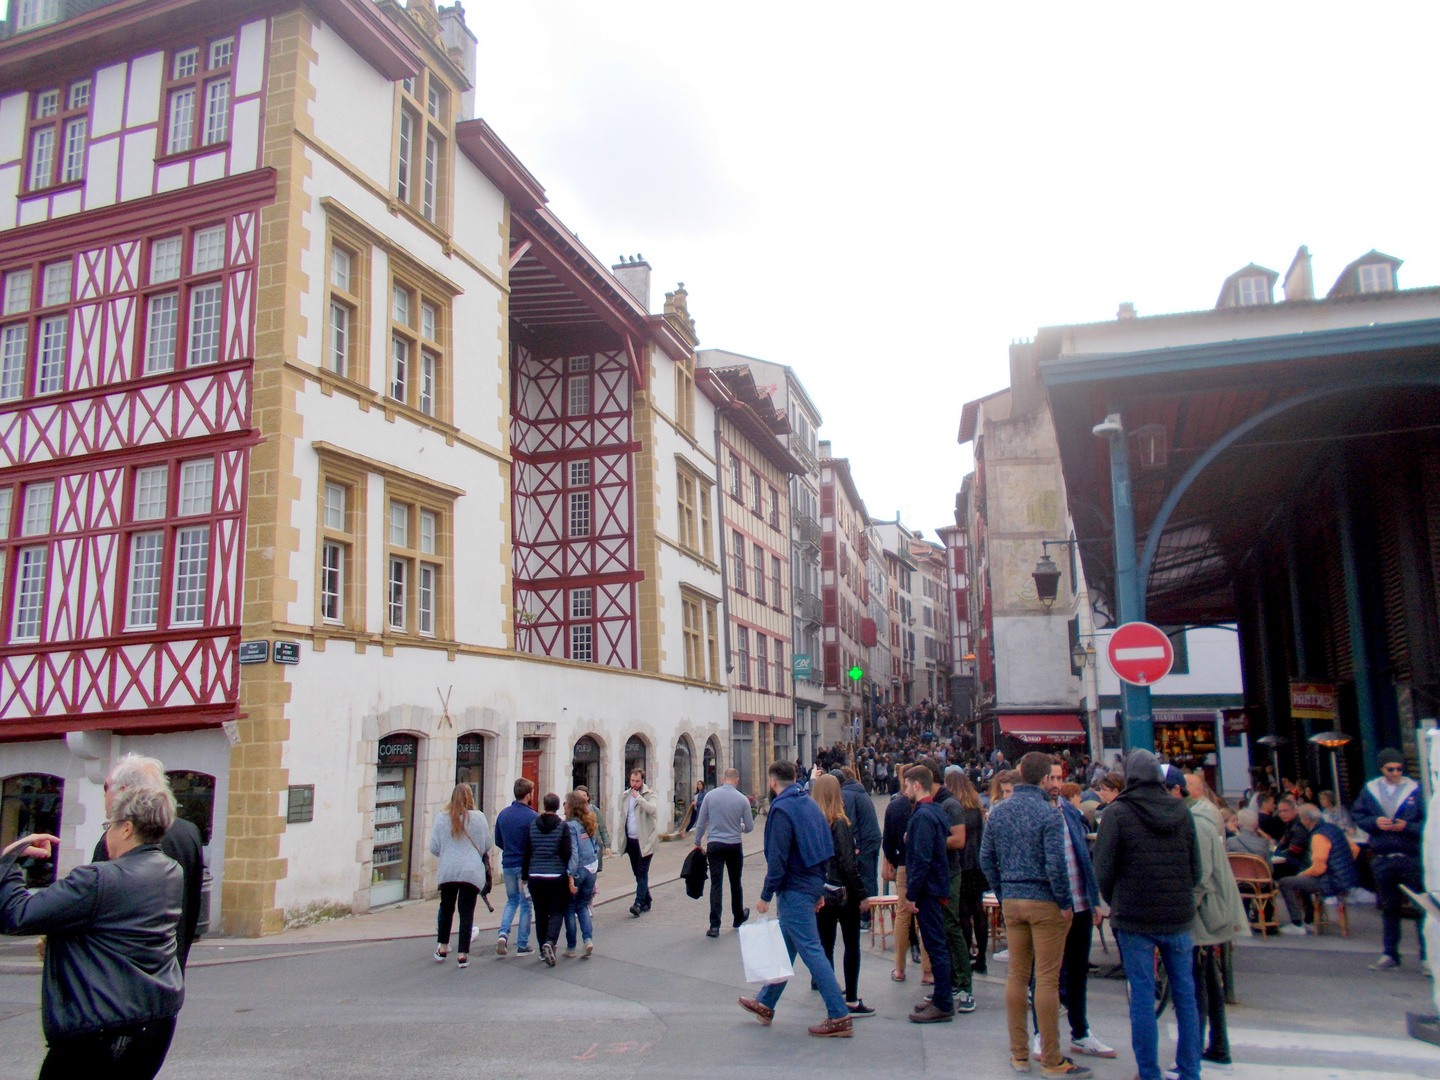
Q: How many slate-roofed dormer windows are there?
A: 2